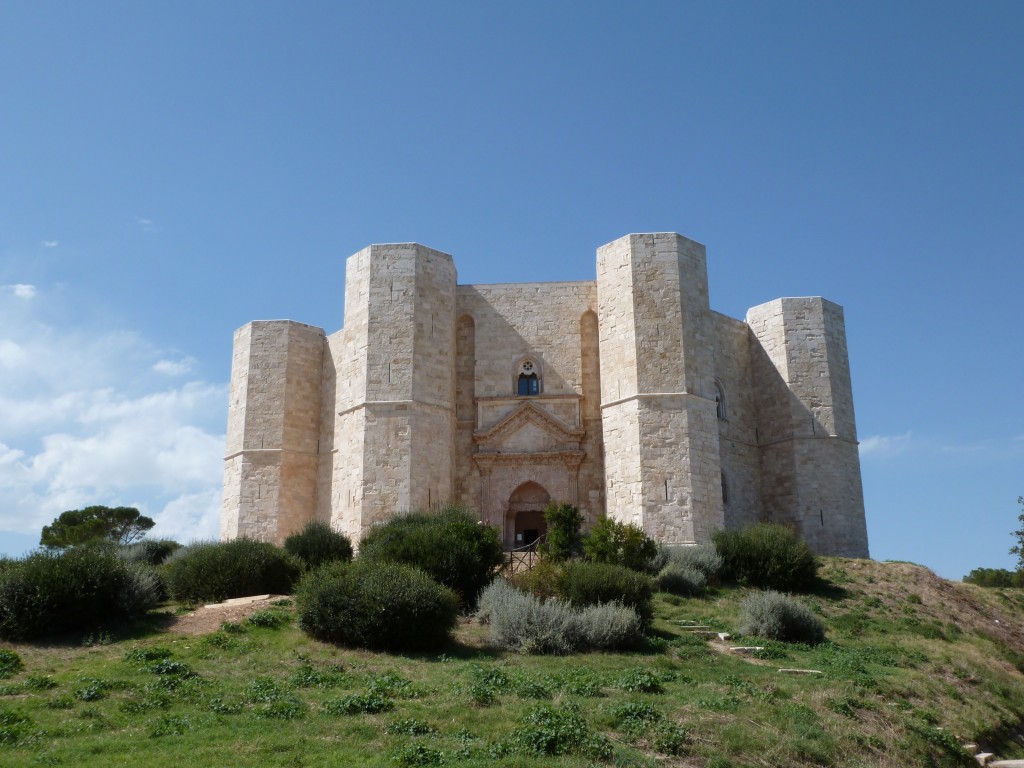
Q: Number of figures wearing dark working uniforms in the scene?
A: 0